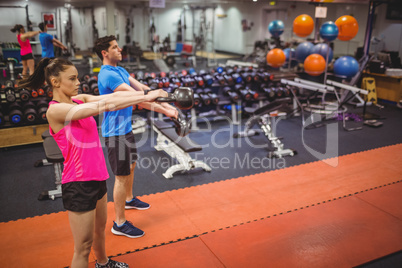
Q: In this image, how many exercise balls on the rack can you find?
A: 10